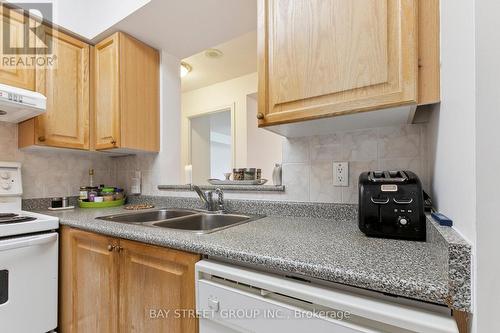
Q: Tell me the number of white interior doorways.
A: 1